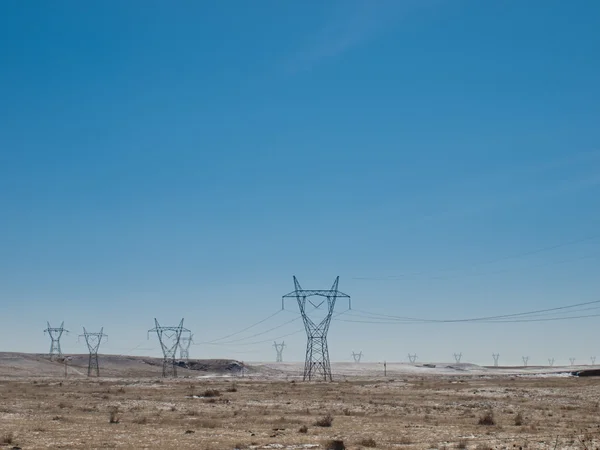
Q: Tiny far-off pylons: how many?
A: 9